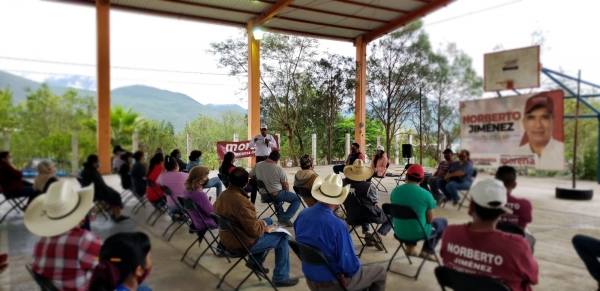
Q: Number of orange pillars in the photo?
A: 3